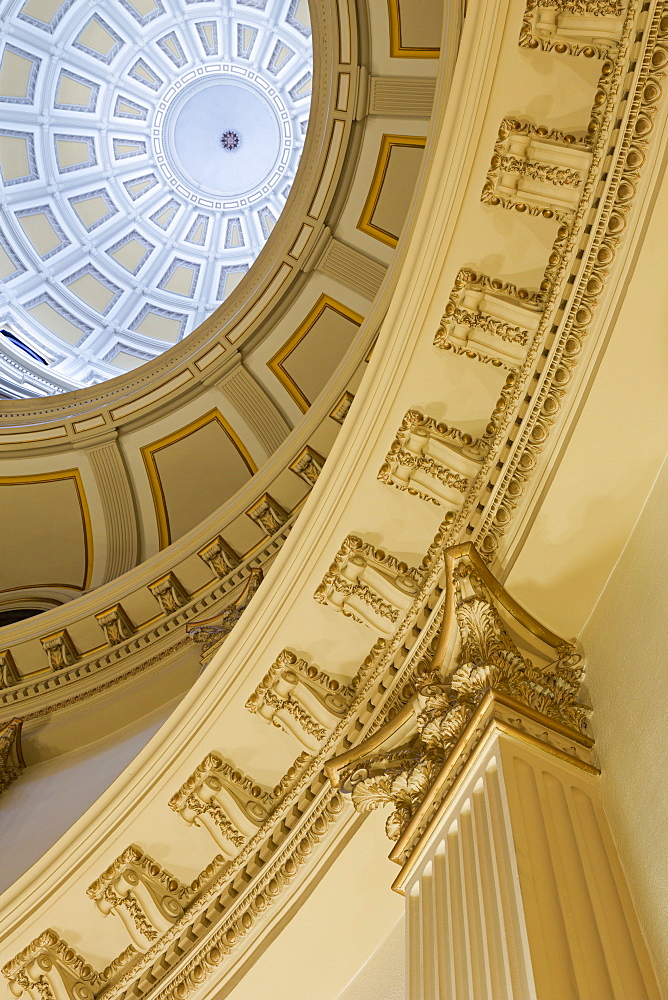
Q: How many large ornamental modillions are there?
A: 9